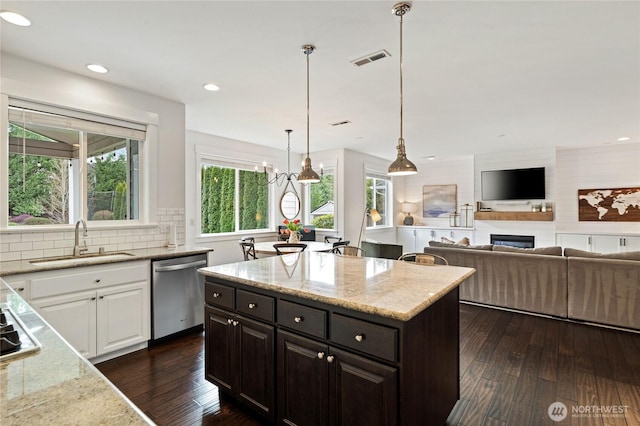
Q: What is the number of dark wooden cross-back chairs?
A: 5